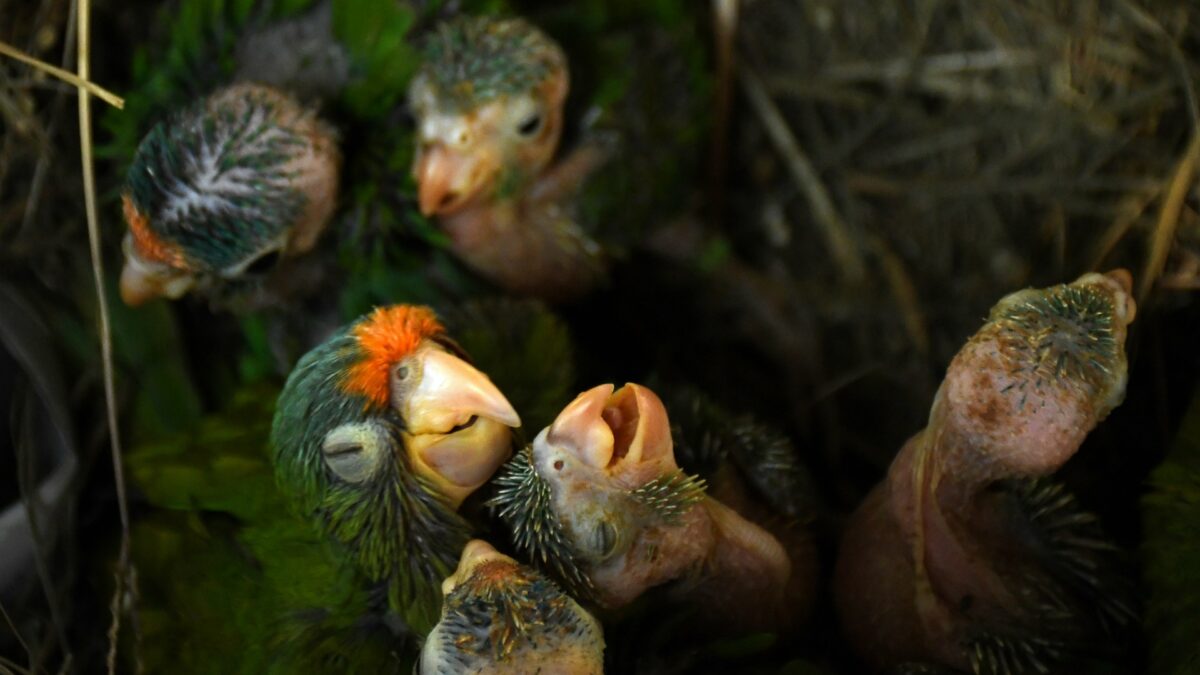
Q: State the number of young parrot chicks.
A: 6